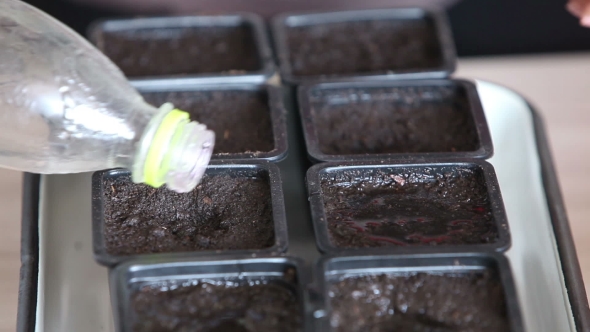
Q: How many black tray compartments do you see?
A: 8